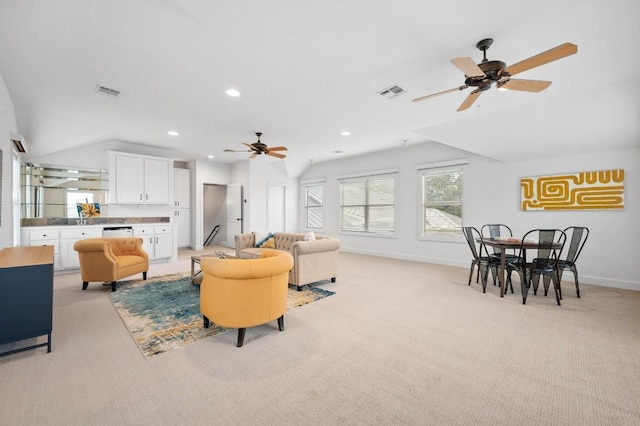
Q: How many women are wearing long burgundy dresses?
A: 0